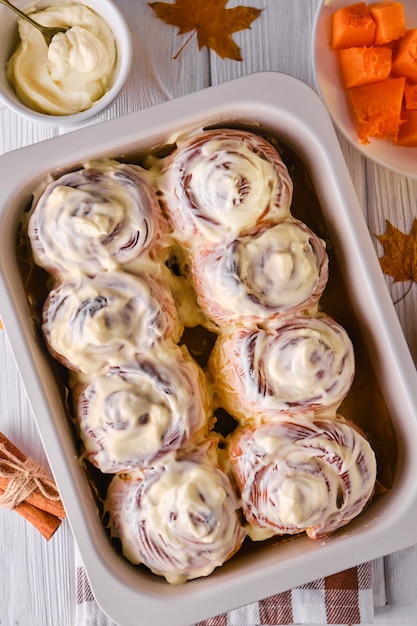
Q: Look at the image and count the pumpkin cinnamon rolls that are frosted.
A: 8